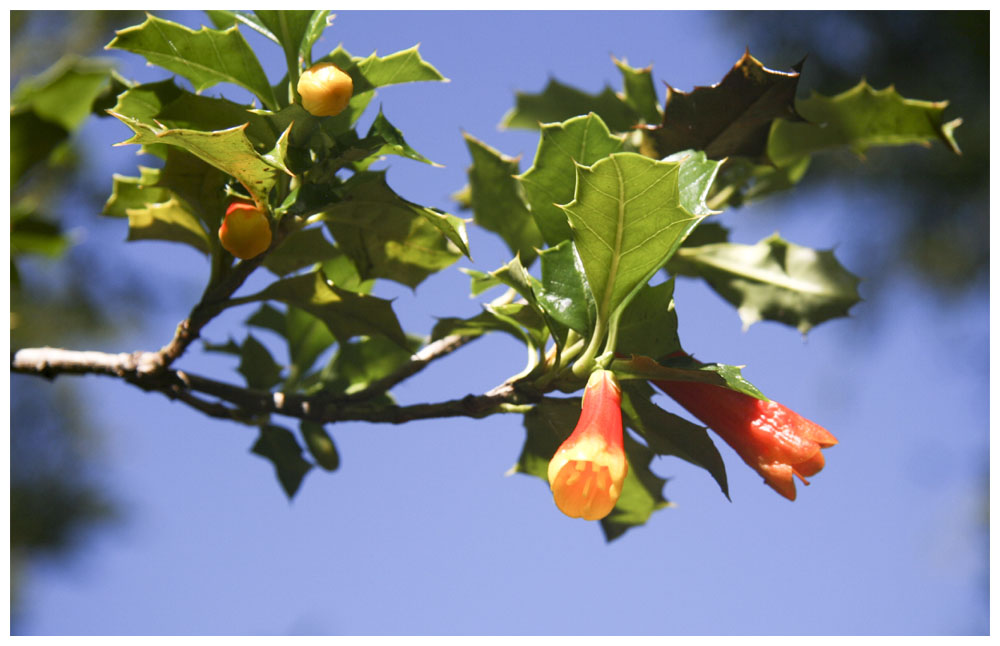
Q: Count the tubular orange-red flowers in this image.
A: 2